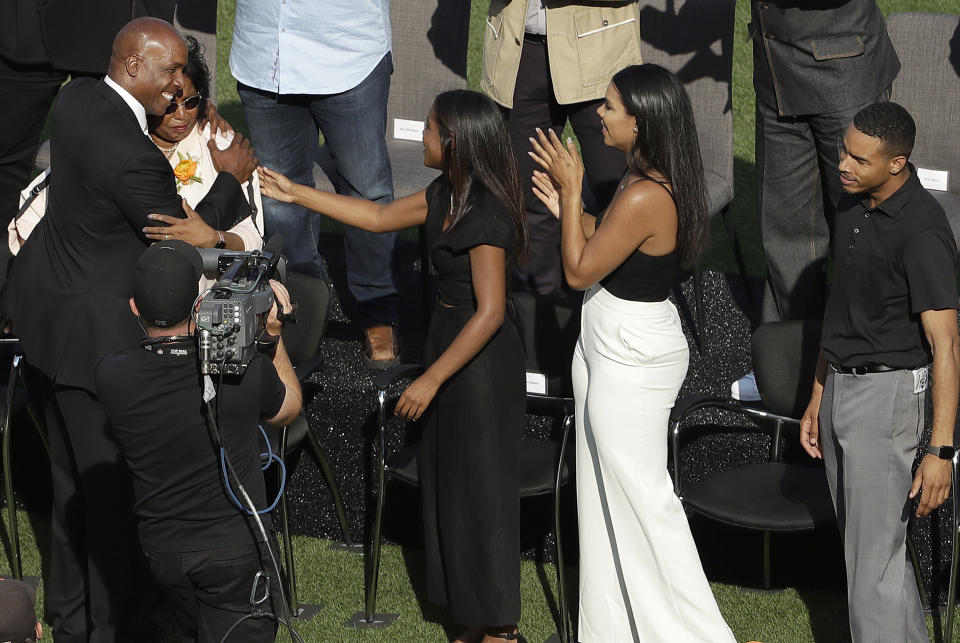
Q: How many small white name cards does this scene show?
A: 3